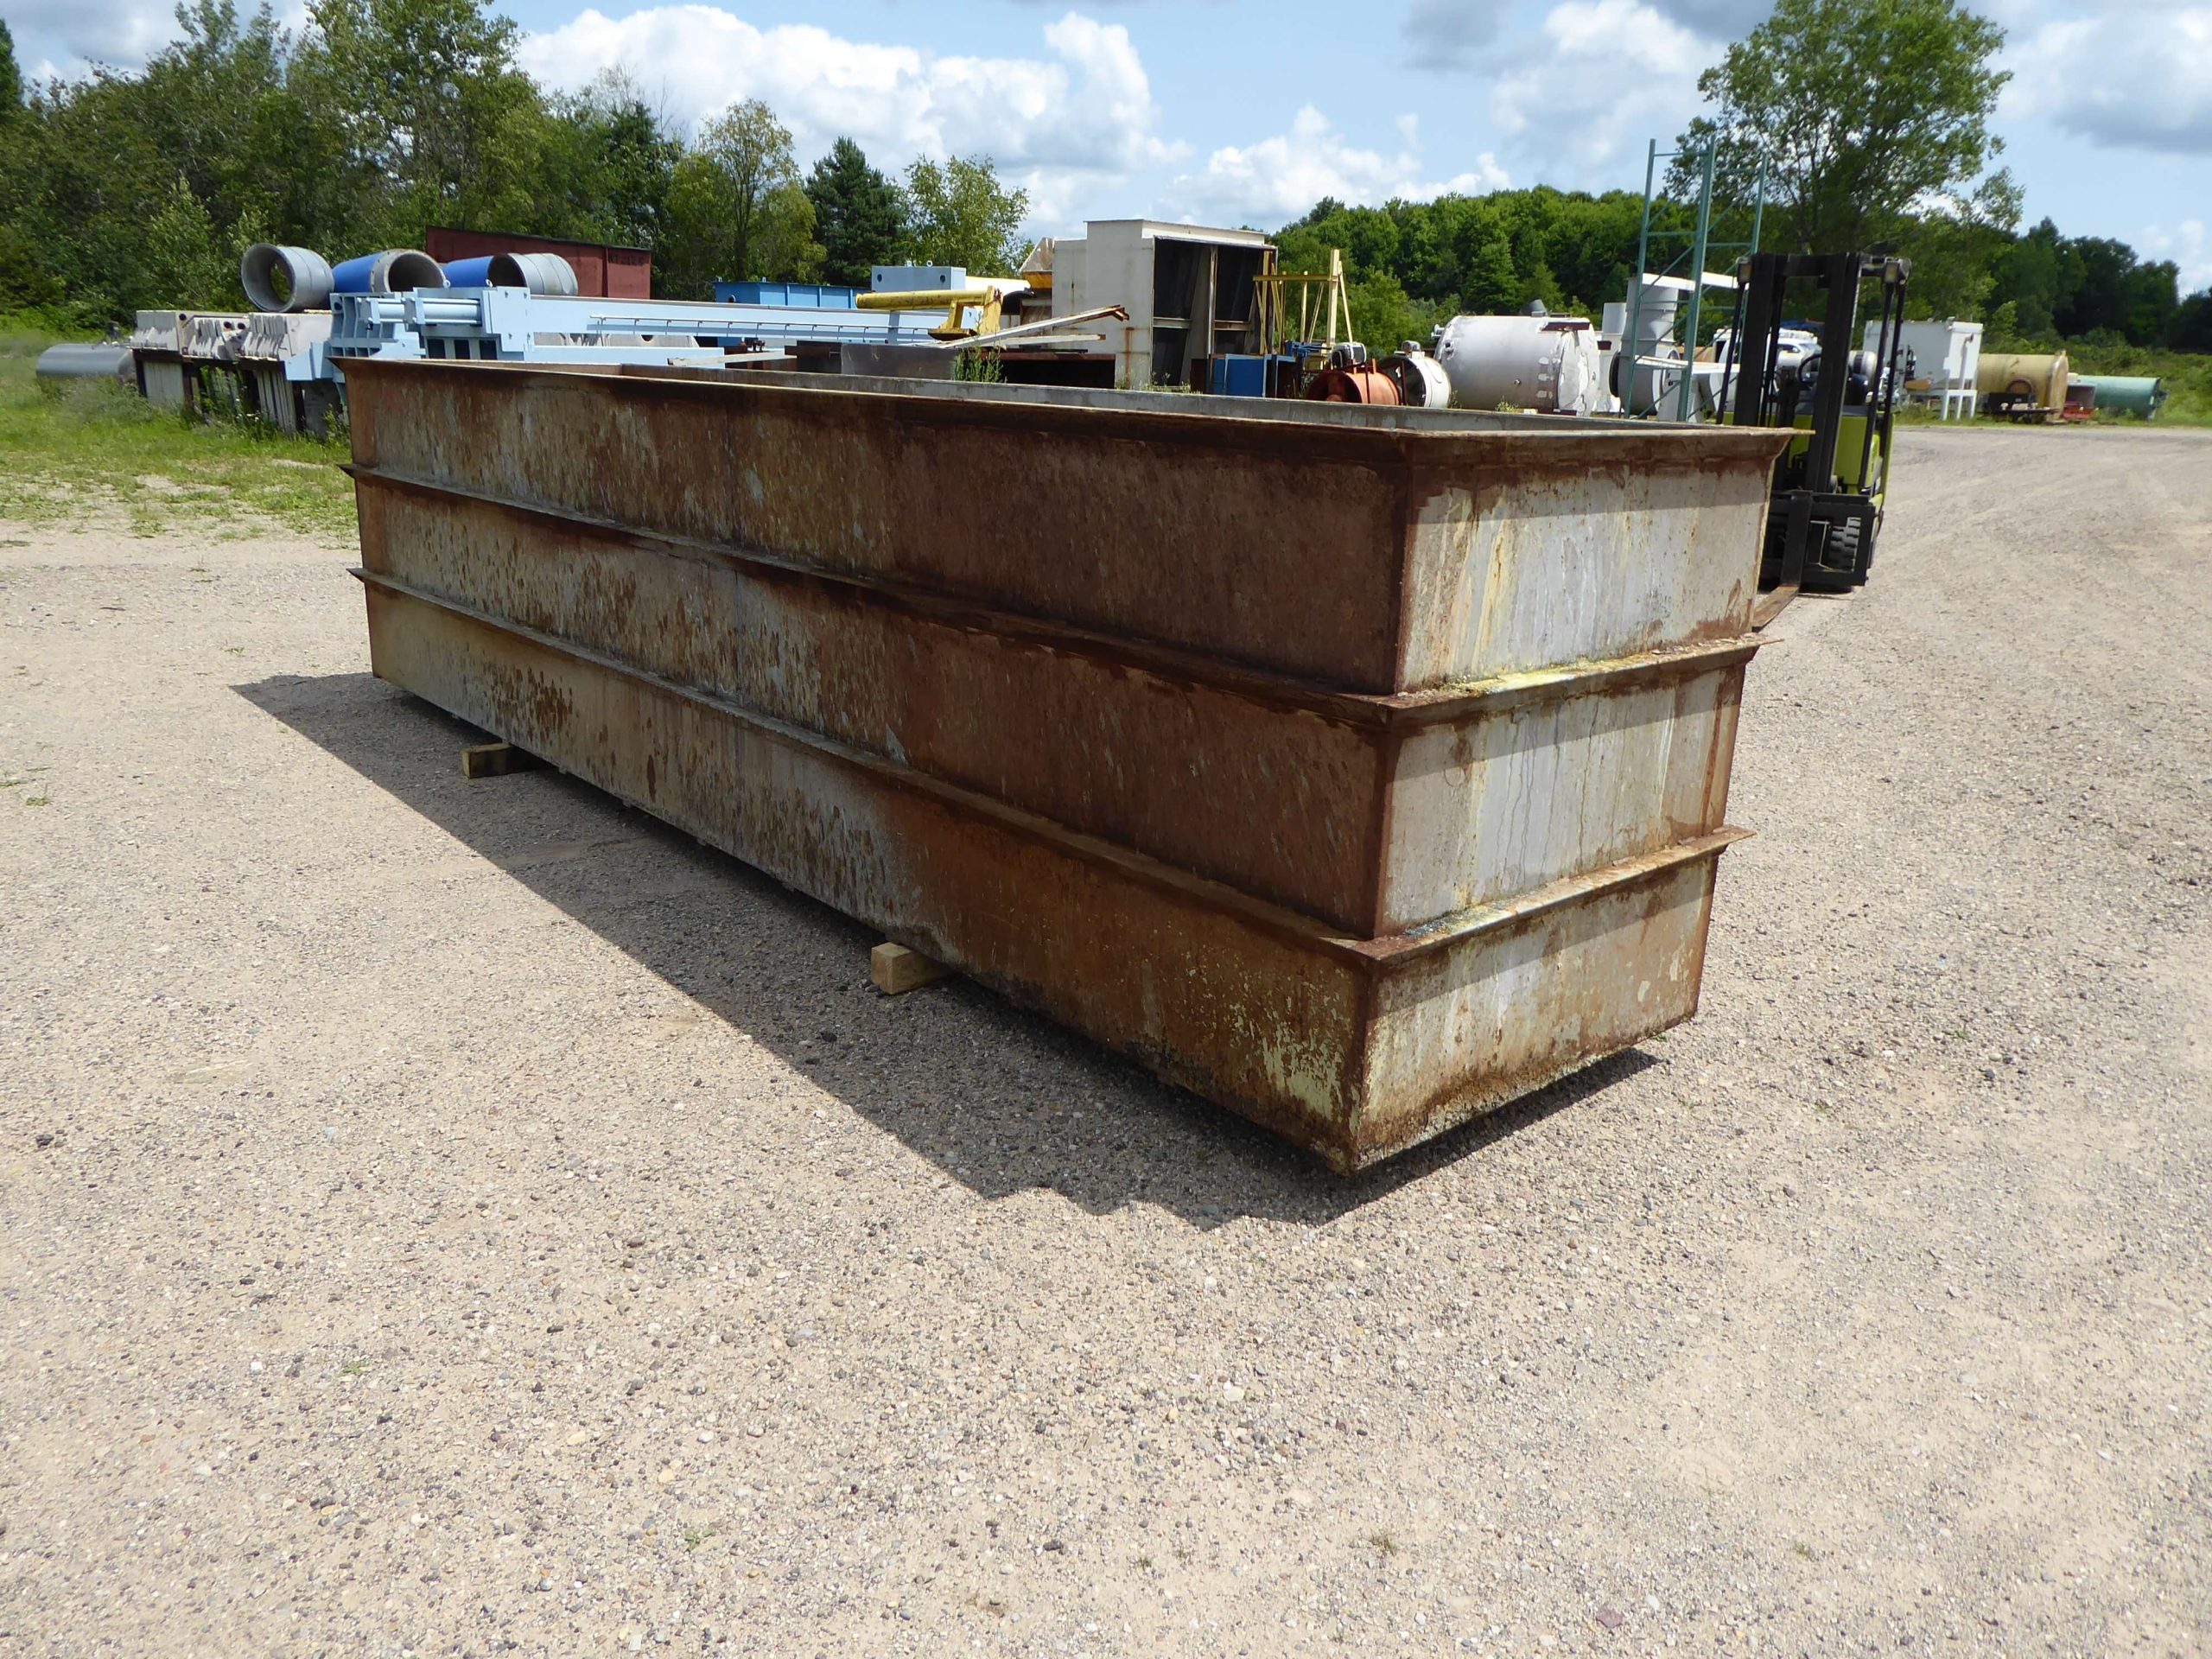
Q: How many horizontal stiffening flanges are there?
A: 3